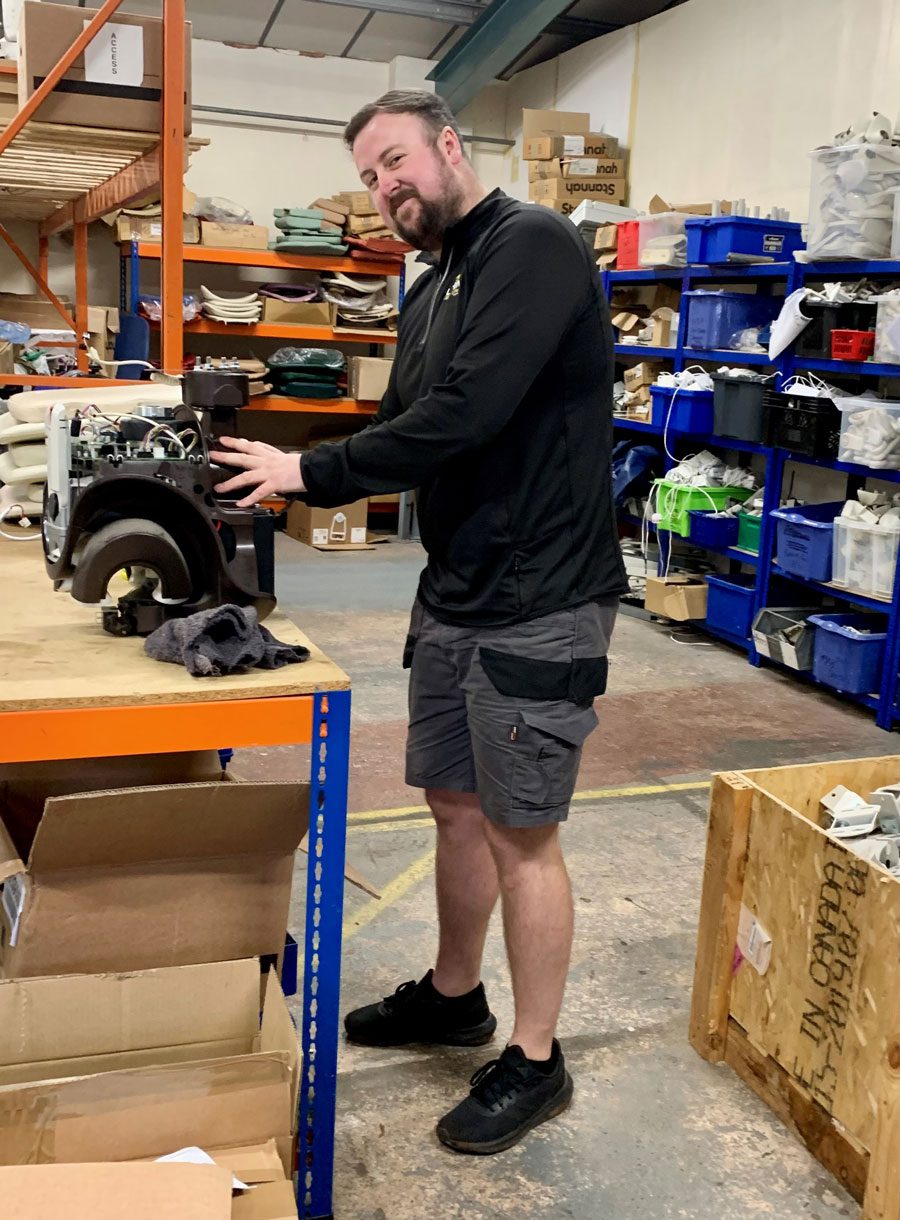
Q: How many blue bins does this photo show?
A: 7